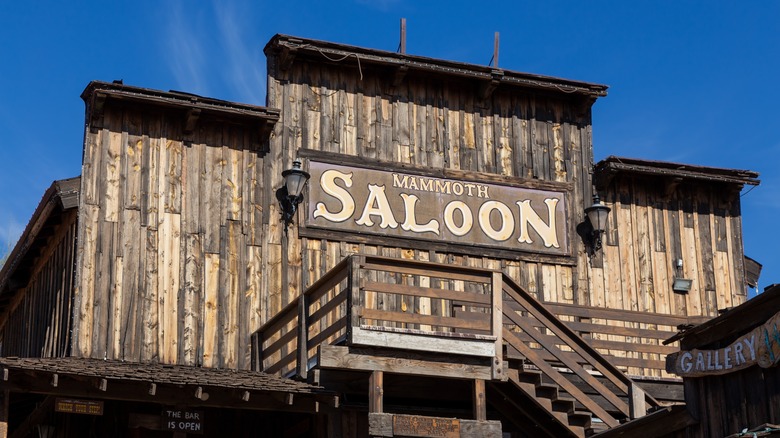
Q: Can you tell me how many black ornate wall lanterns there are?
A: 2